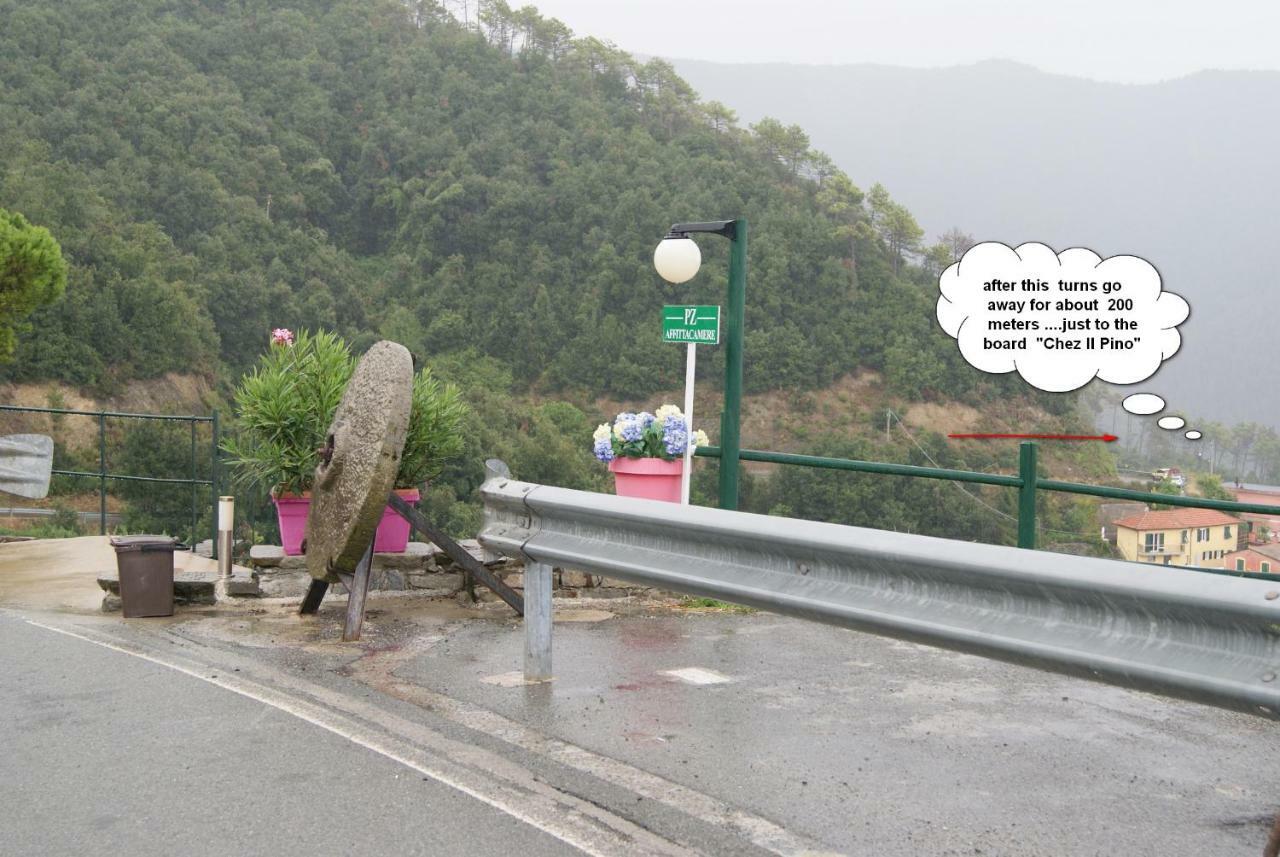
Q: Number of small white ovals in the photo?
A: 3